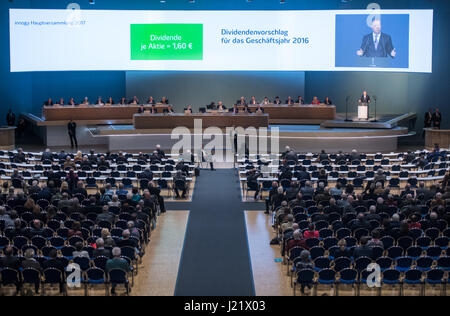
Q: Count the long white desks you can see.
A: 10